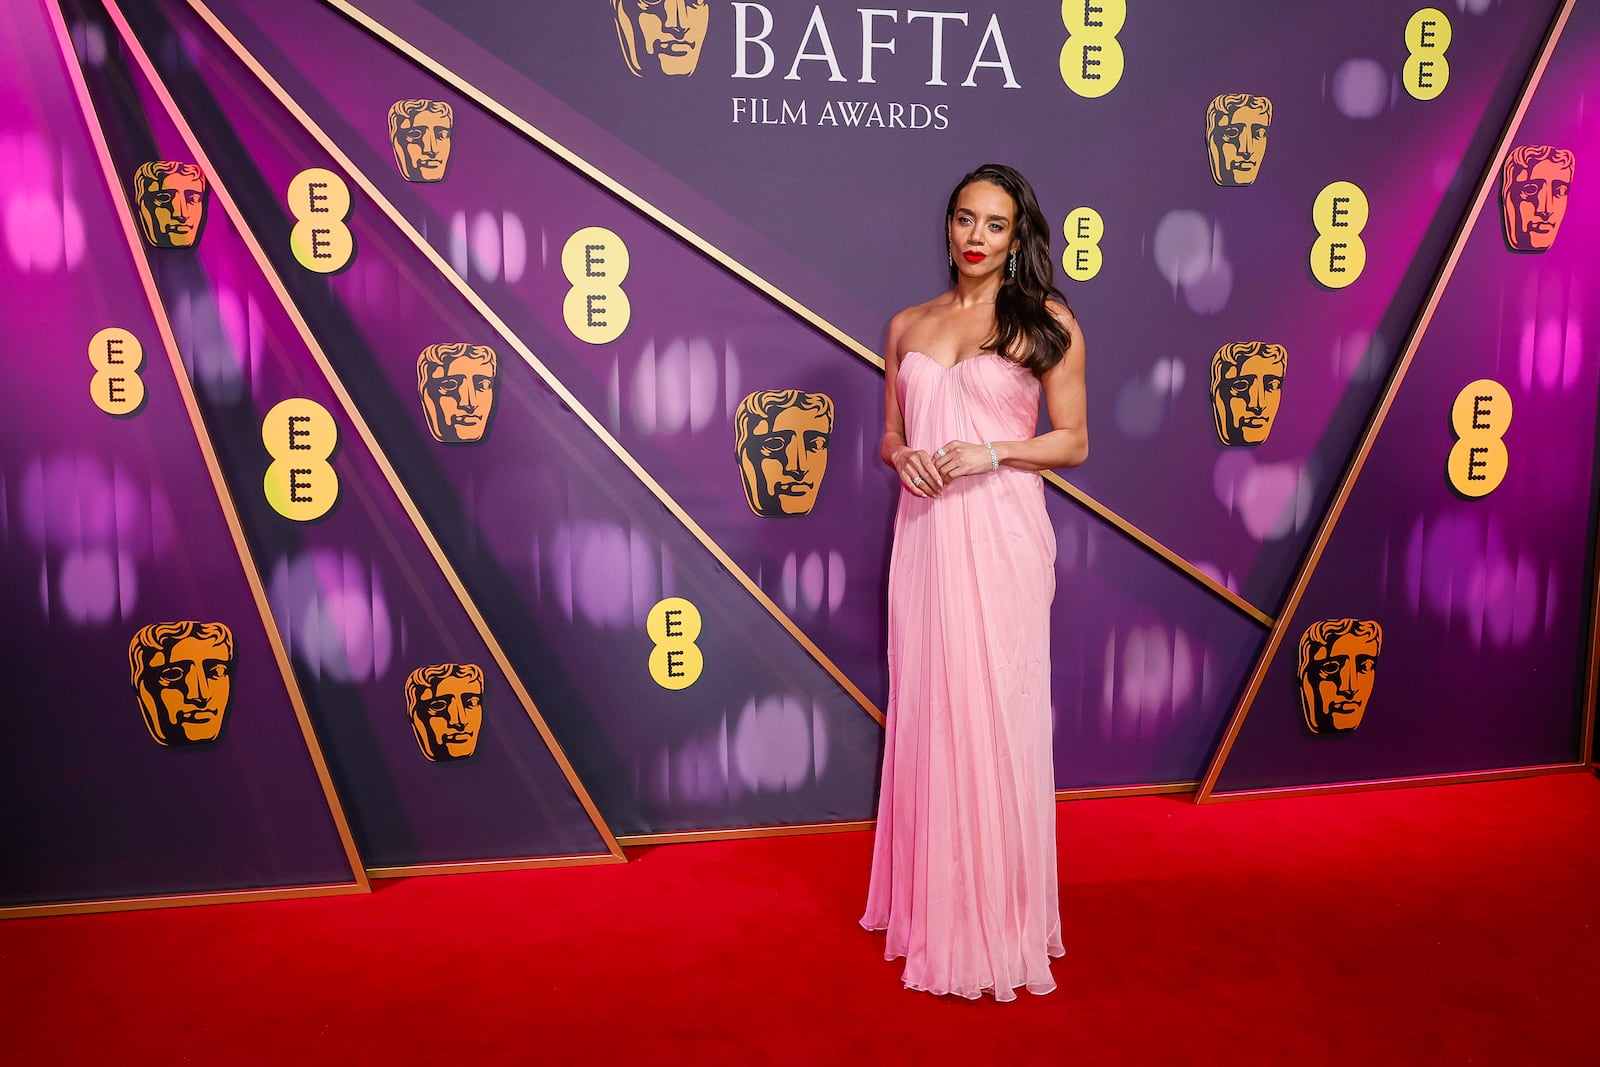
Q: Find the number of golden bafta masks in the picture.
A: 11